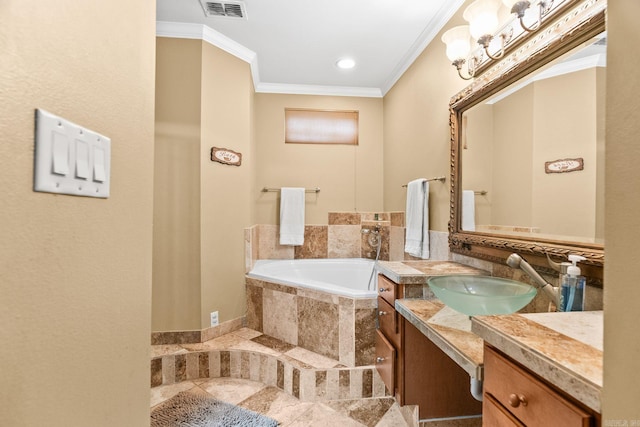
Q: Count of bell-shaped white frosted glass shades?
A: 3